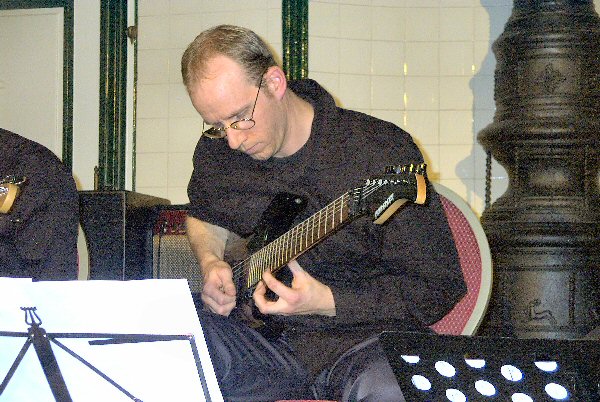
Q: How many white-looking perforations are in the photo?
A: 10